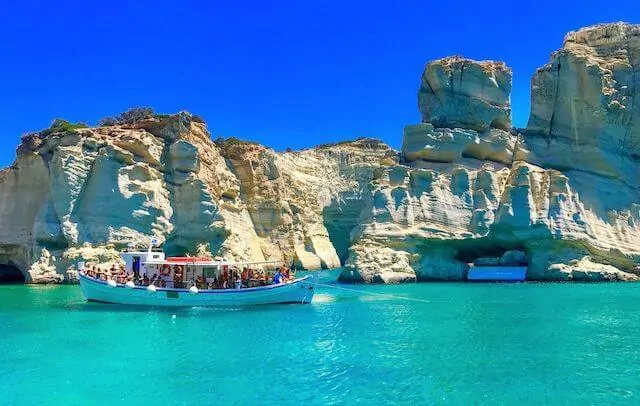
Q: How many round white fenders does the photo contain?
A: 4